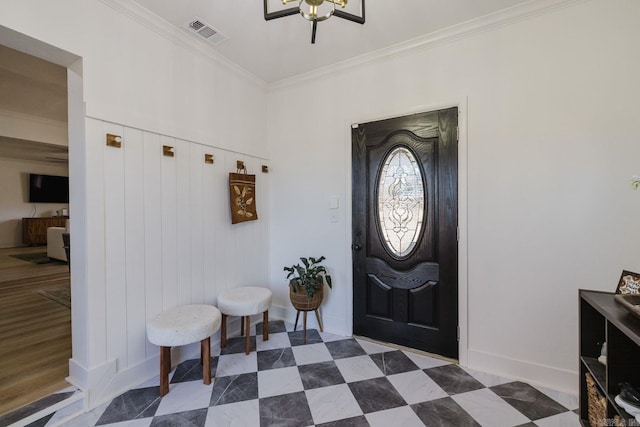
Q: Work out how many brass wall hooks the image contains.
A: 5